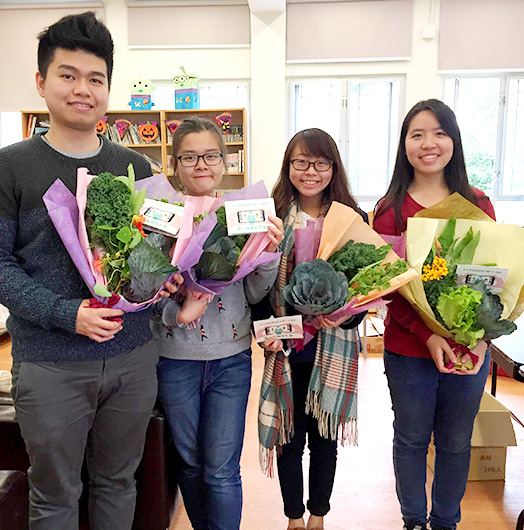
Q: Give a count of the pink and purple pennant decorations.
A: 3